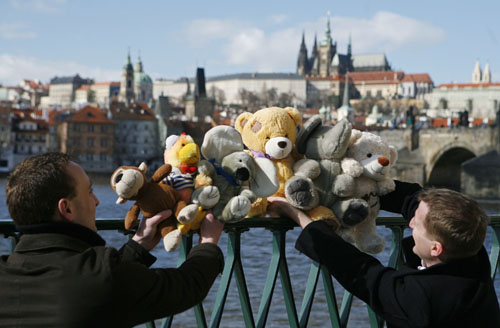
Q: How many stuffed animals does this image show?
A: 6